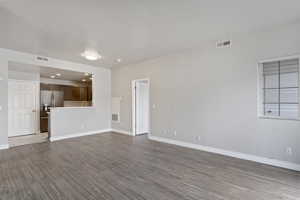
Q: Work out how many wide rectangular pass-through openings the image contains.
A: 1